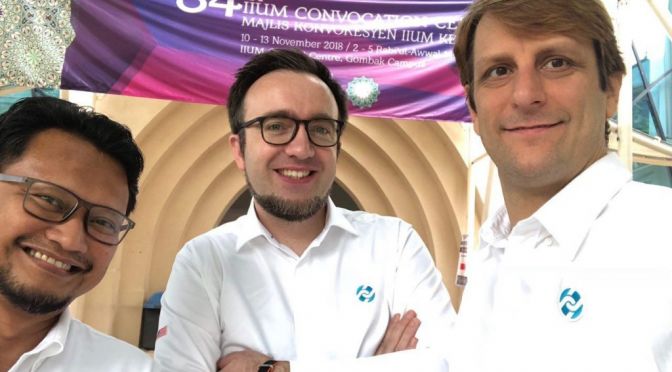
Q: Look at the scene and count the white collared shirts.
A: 3